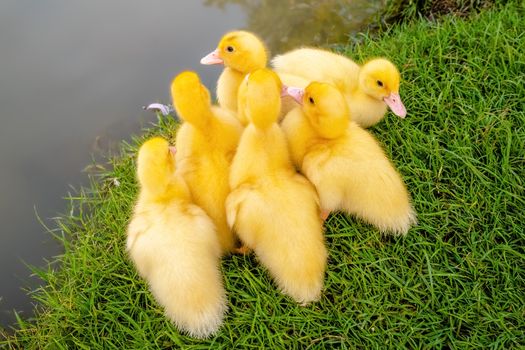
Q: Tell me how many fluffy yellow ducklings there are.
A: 6